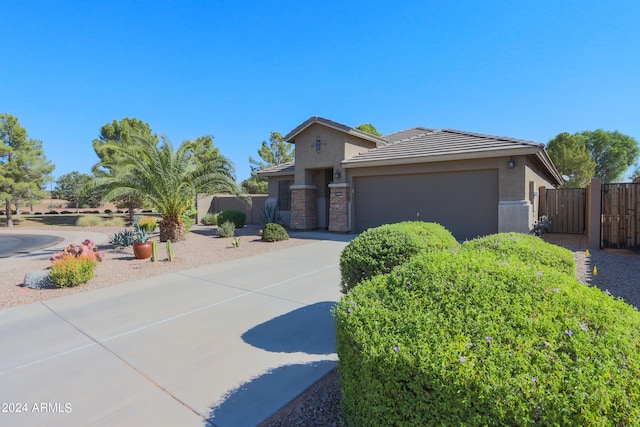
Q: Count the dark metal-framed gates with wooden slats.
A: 2